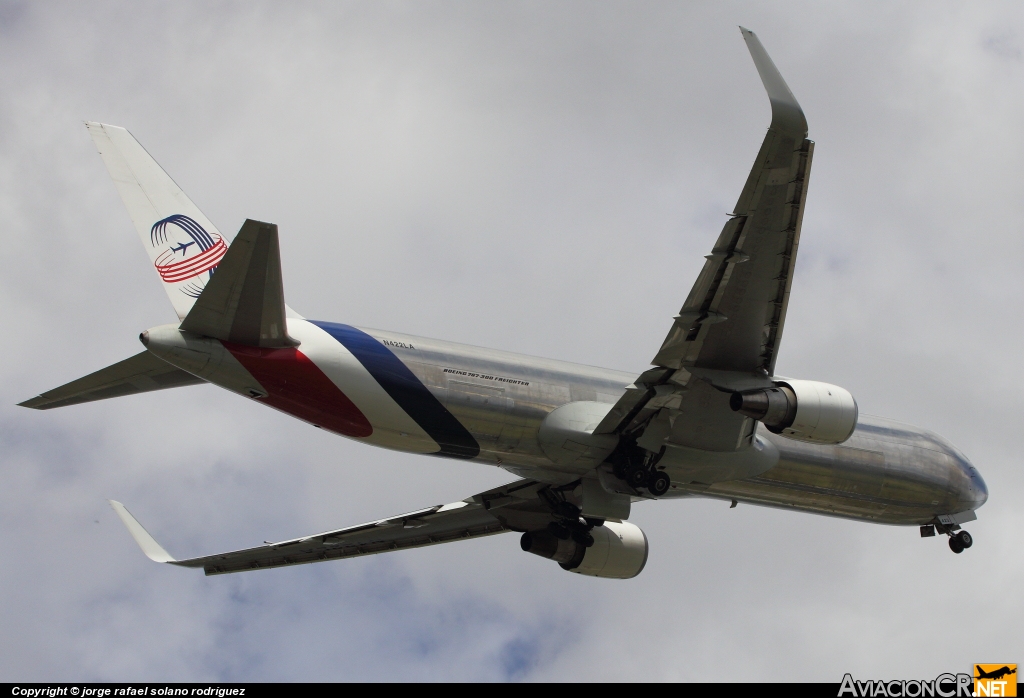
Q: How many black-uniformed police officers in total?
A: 0